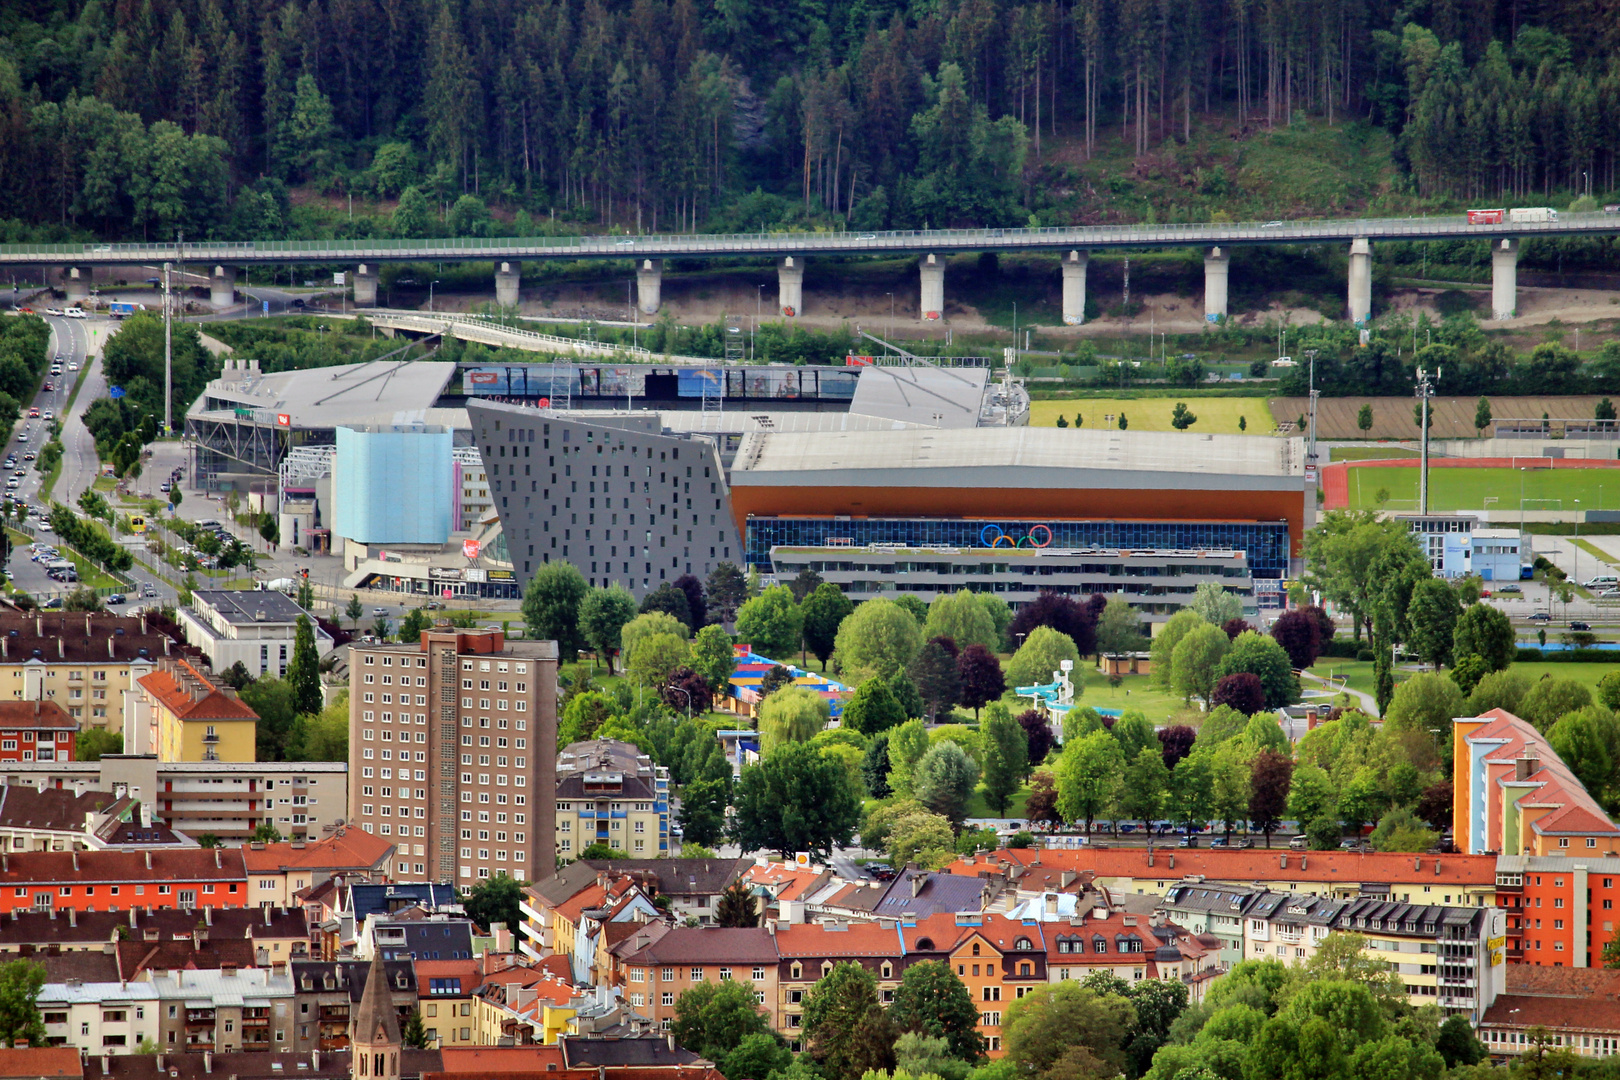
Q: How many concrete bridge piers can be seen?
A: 11